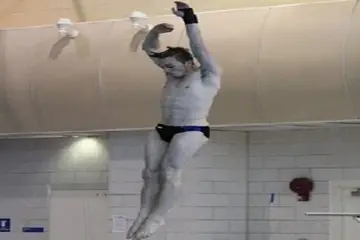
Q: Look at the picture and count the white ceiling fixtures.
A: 2